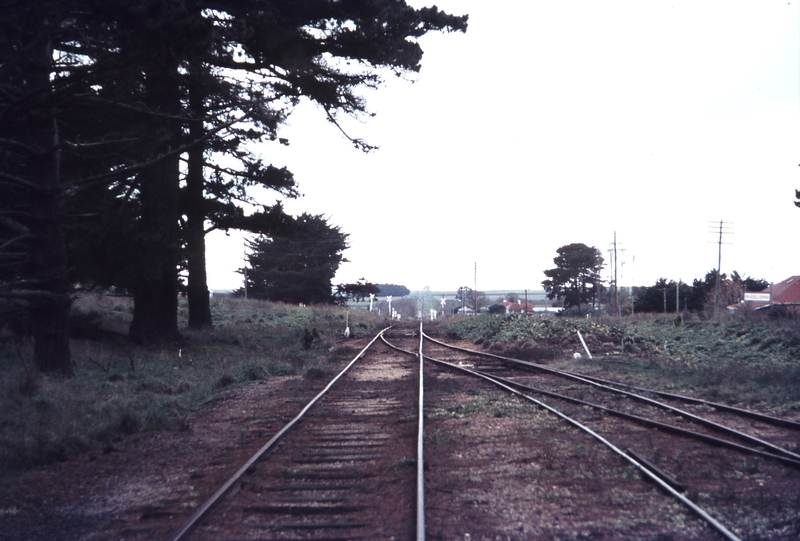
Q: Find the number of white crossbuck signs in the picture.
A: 3